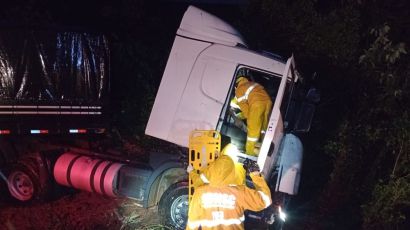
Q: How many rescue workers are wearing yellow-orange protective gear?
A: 3